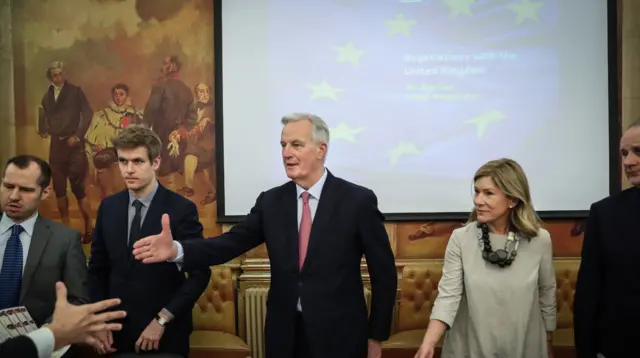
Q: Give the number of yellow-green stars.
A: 8